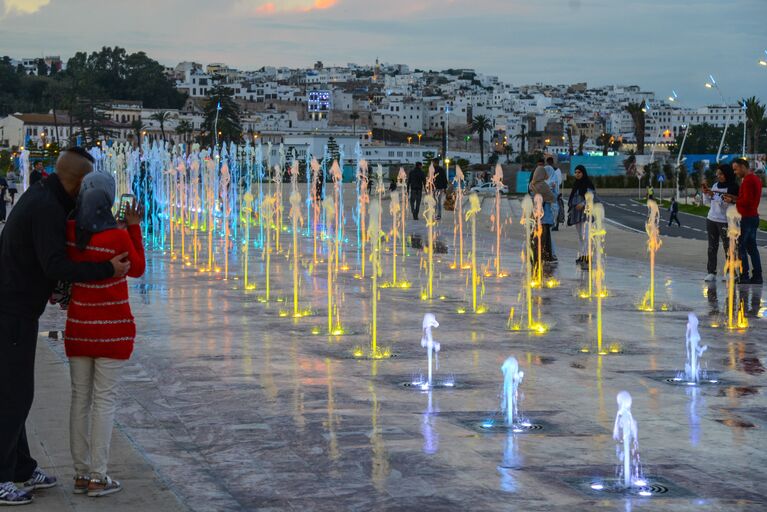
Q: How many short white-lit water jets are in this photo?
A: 4